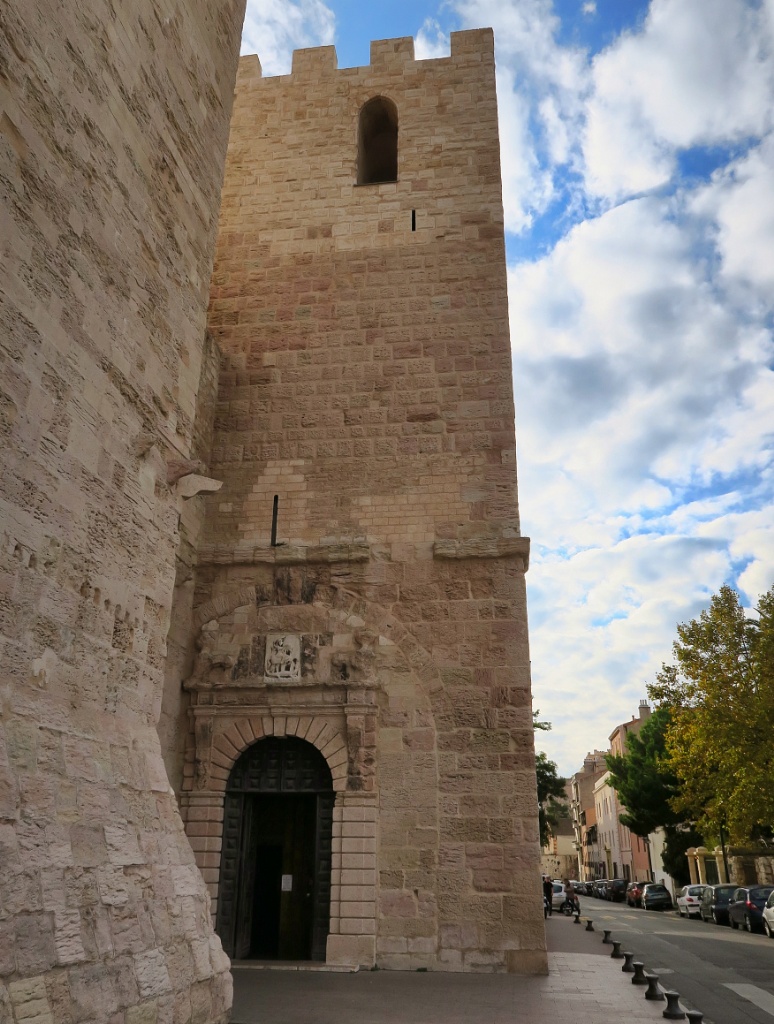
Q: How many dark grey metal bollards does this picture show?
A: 9